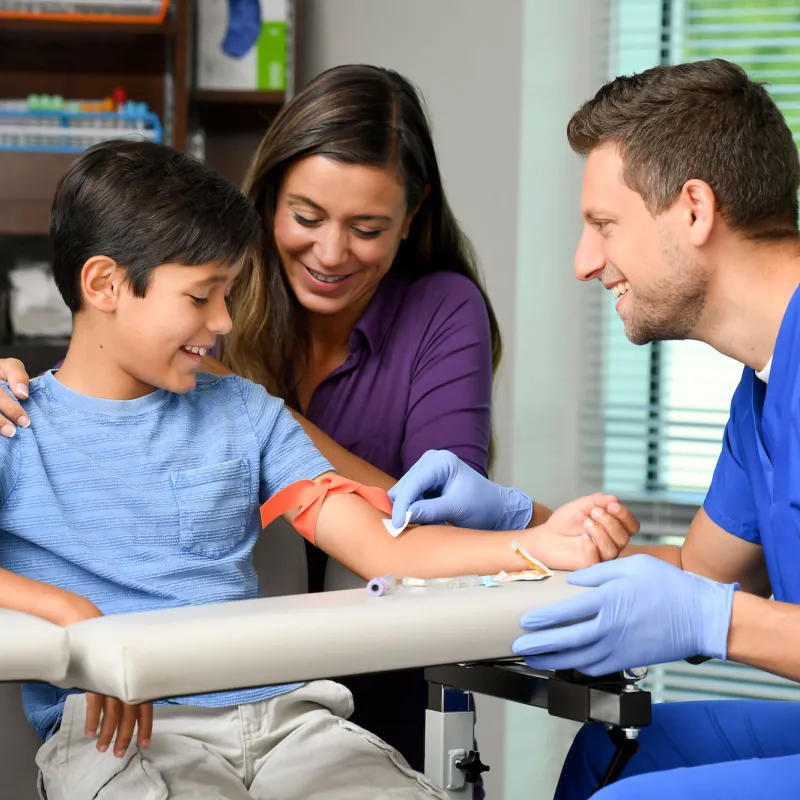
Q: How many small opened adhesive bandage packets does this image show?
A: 1